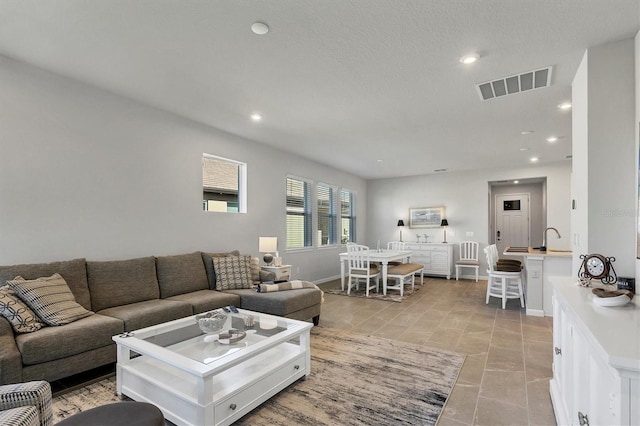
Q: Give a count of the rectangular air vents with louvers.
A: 1